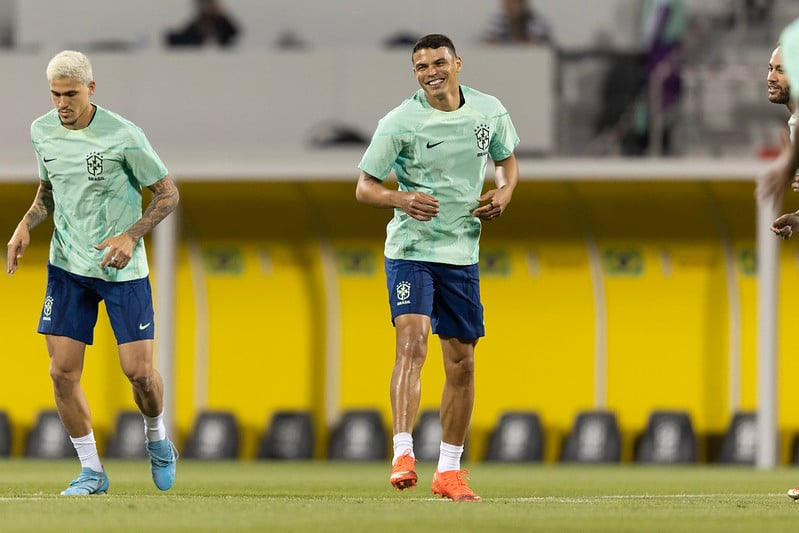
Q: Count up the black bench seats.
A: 12